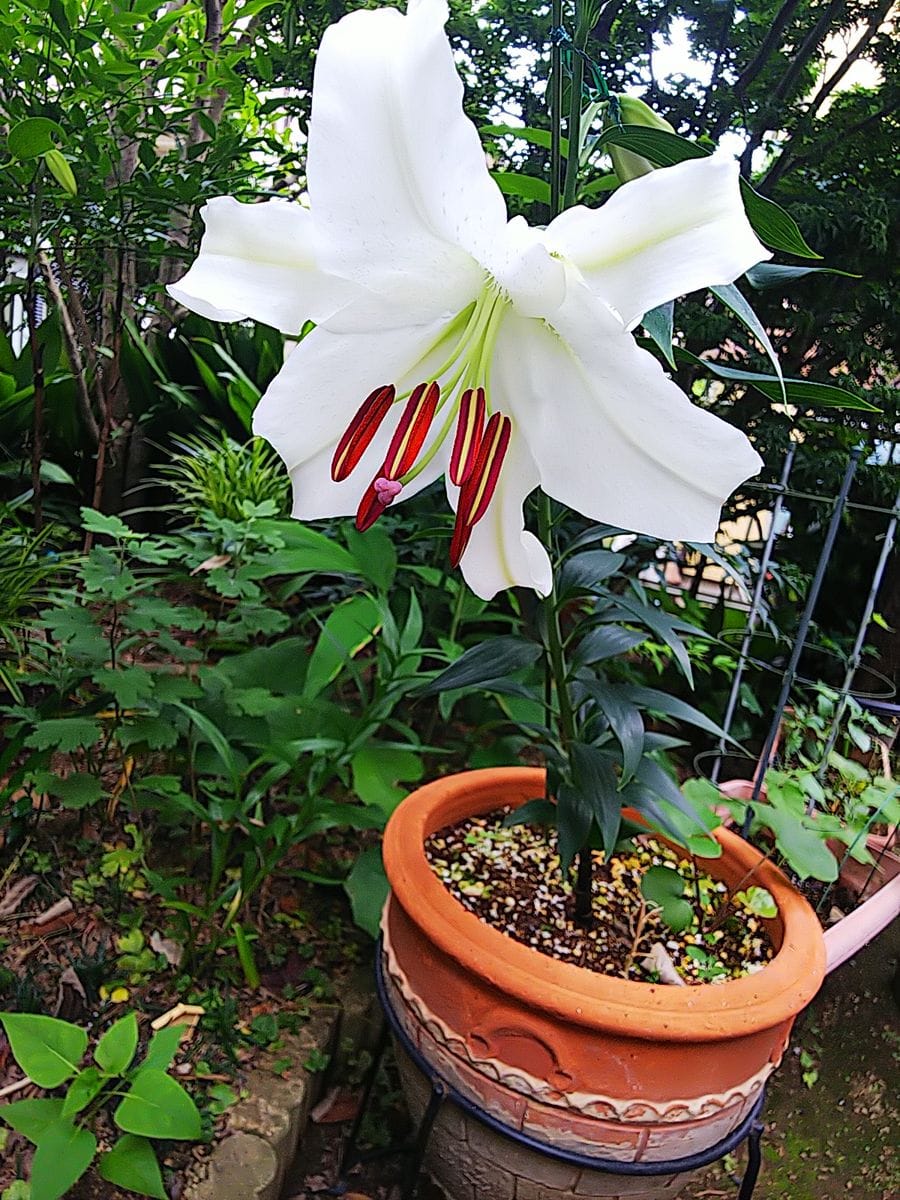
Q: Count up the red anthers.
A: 6